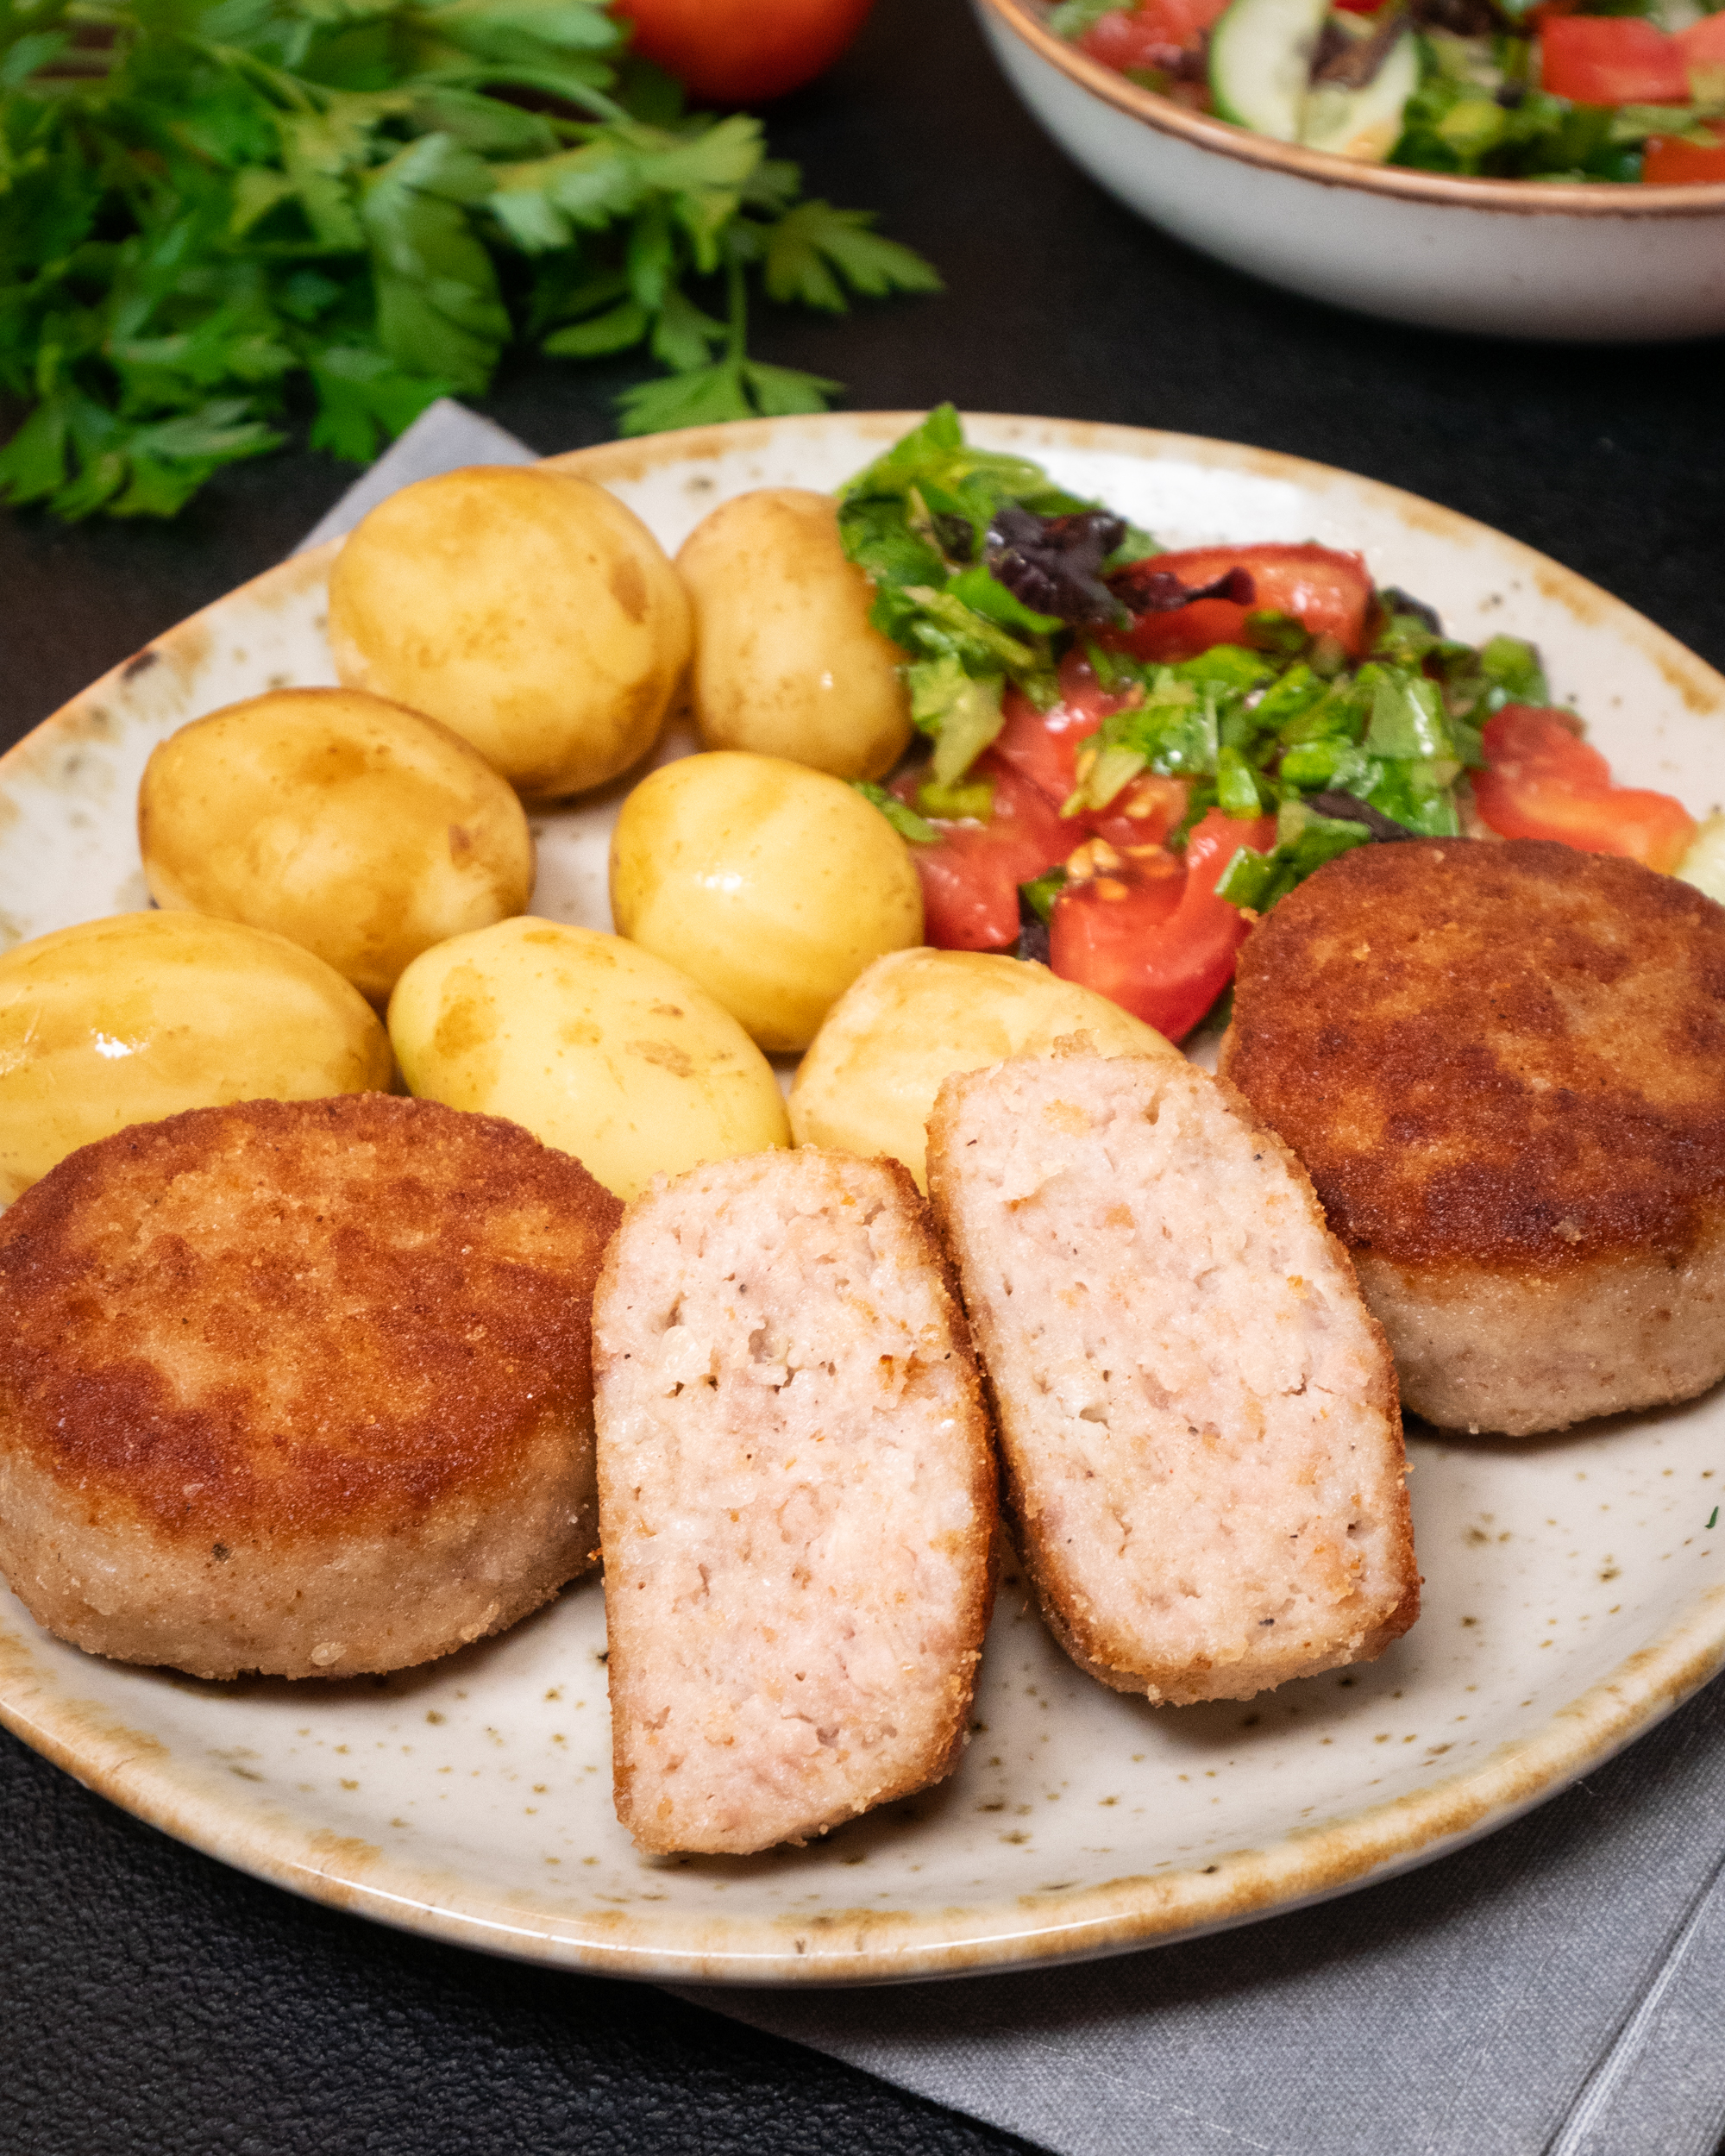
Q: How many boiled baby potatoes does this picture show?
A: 7